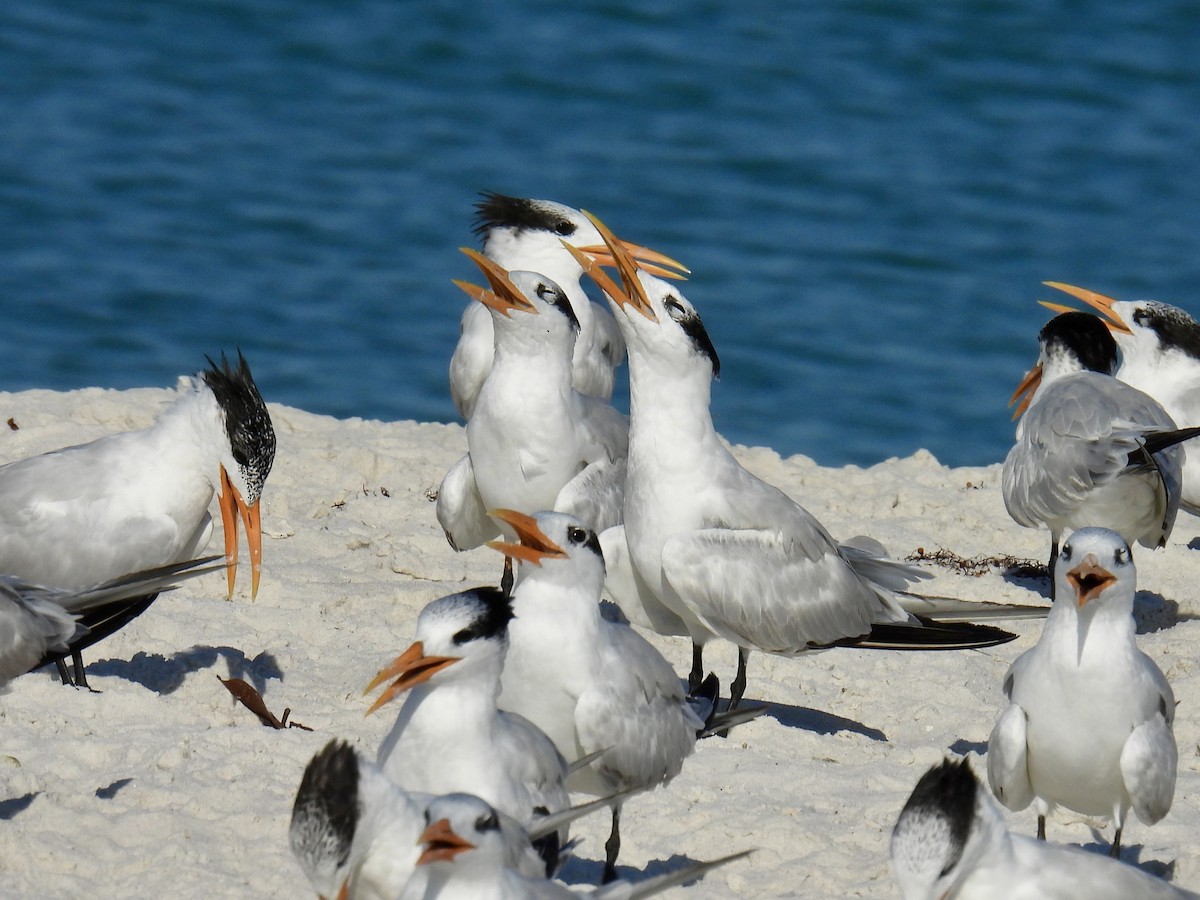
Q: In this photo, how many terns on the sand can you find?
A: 13